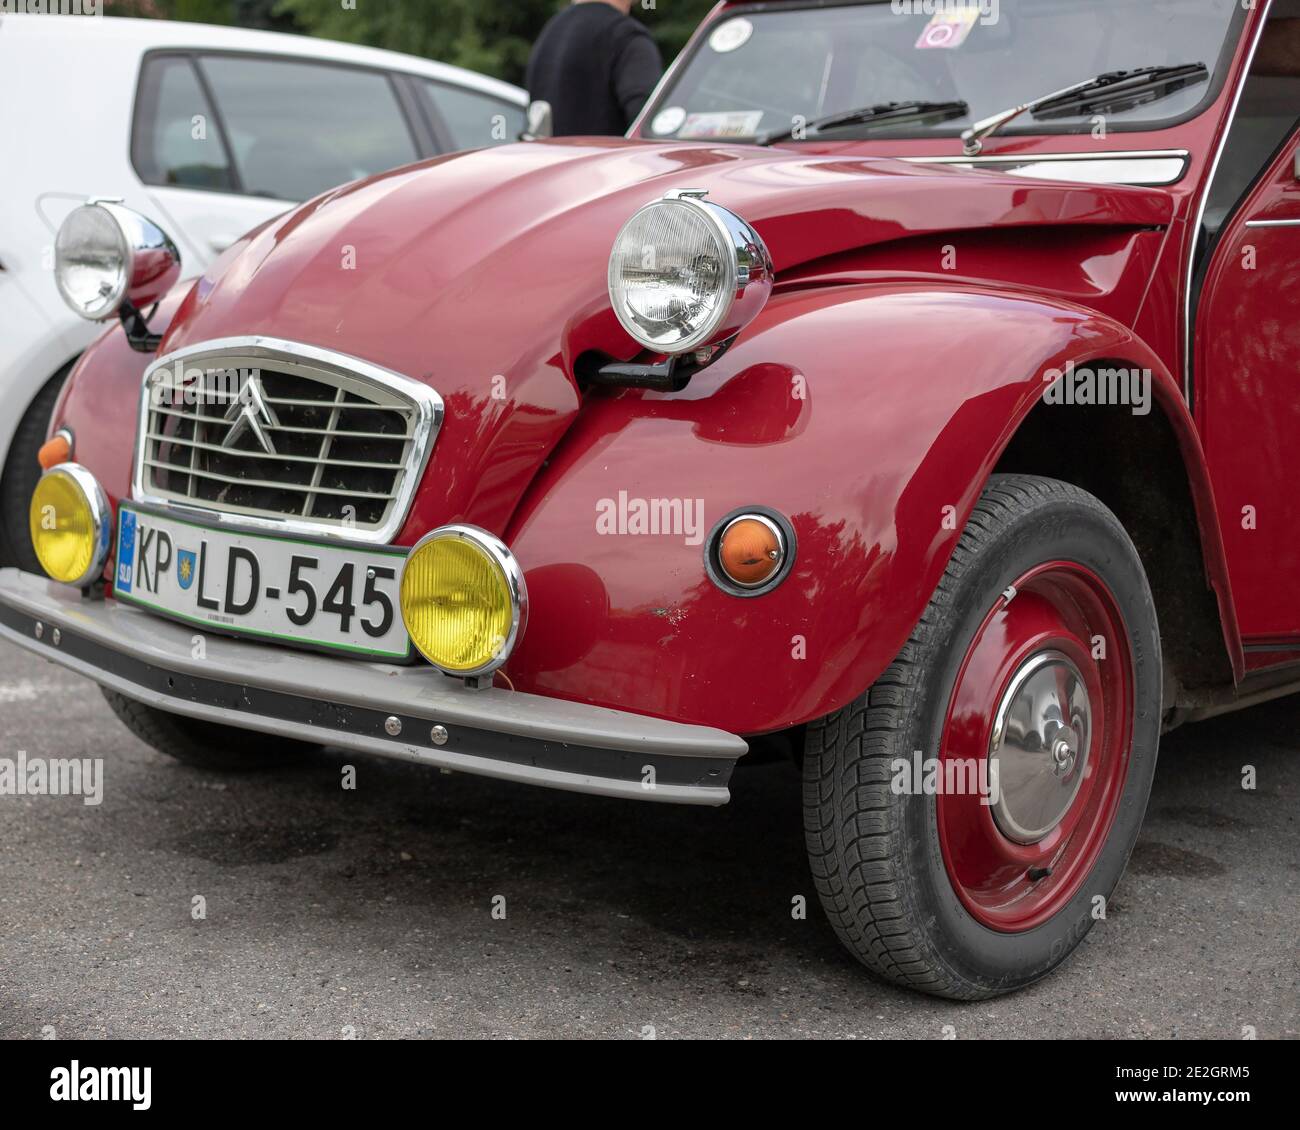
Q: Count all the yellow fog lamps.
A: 2